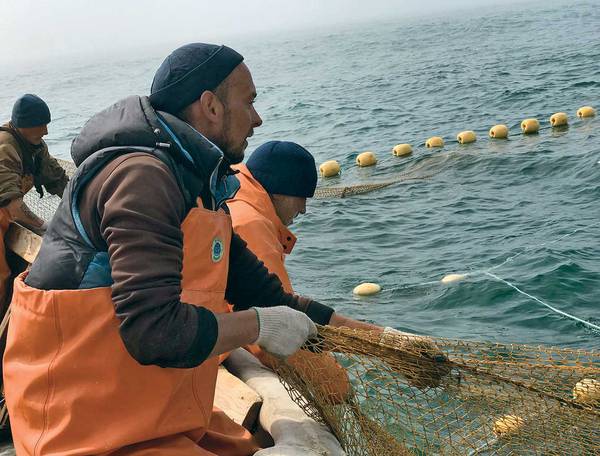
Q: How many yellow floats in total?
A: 13